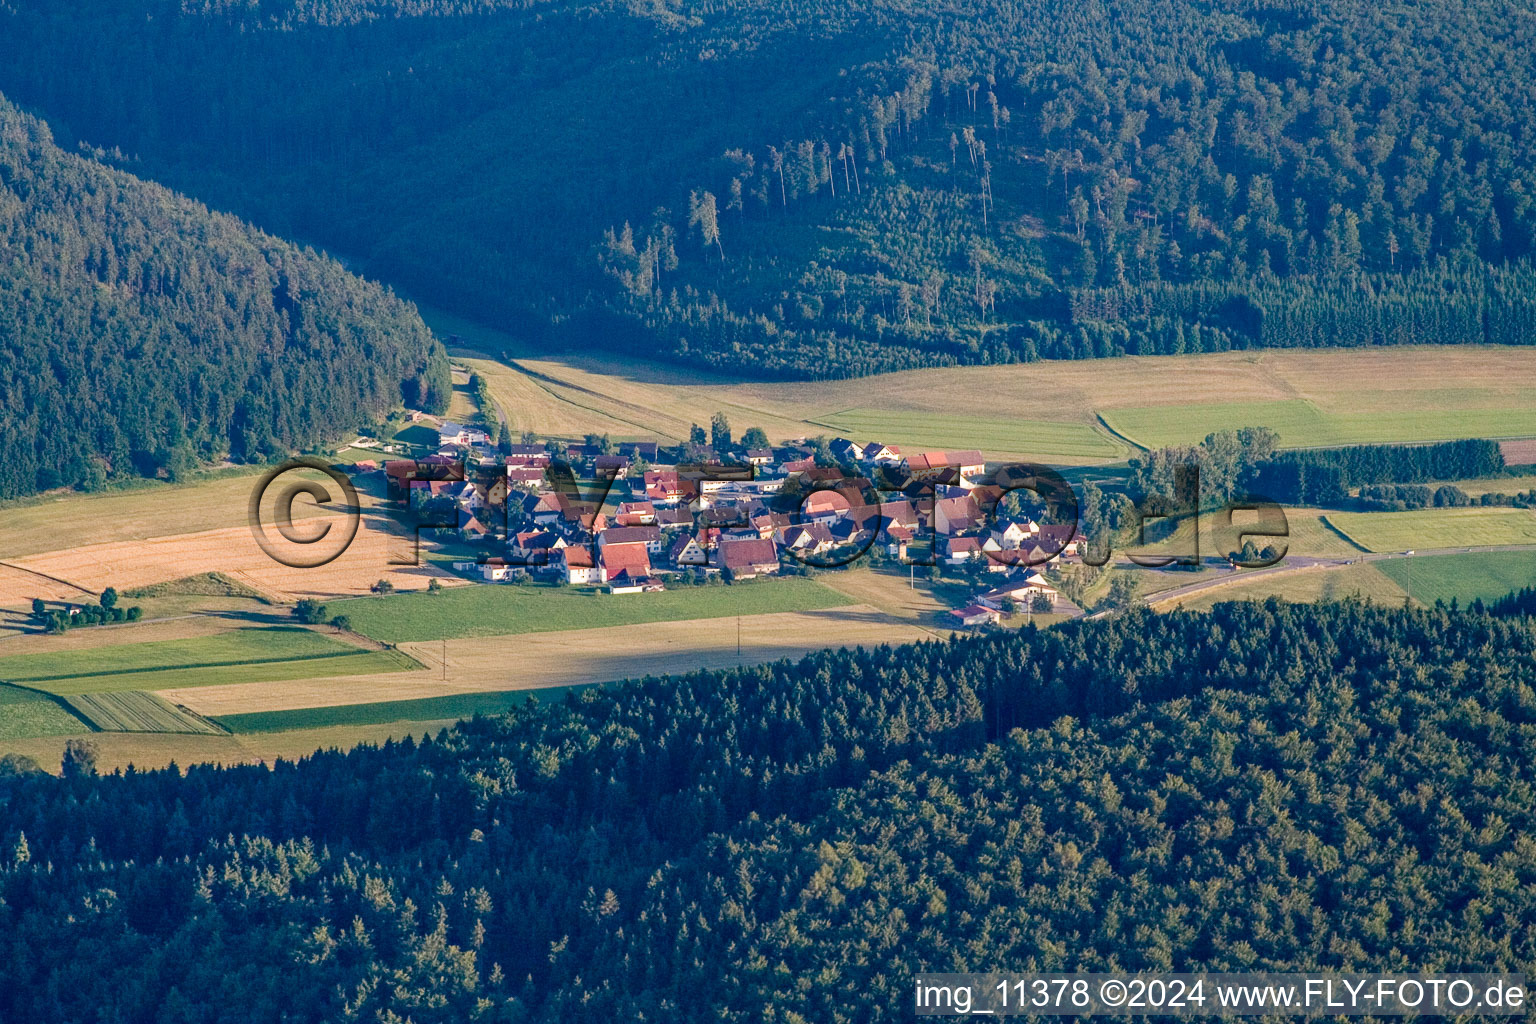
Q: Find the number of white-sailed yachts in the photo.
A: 0